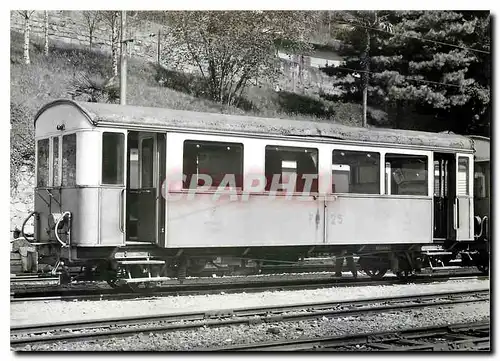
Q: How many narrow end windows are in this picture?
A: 3